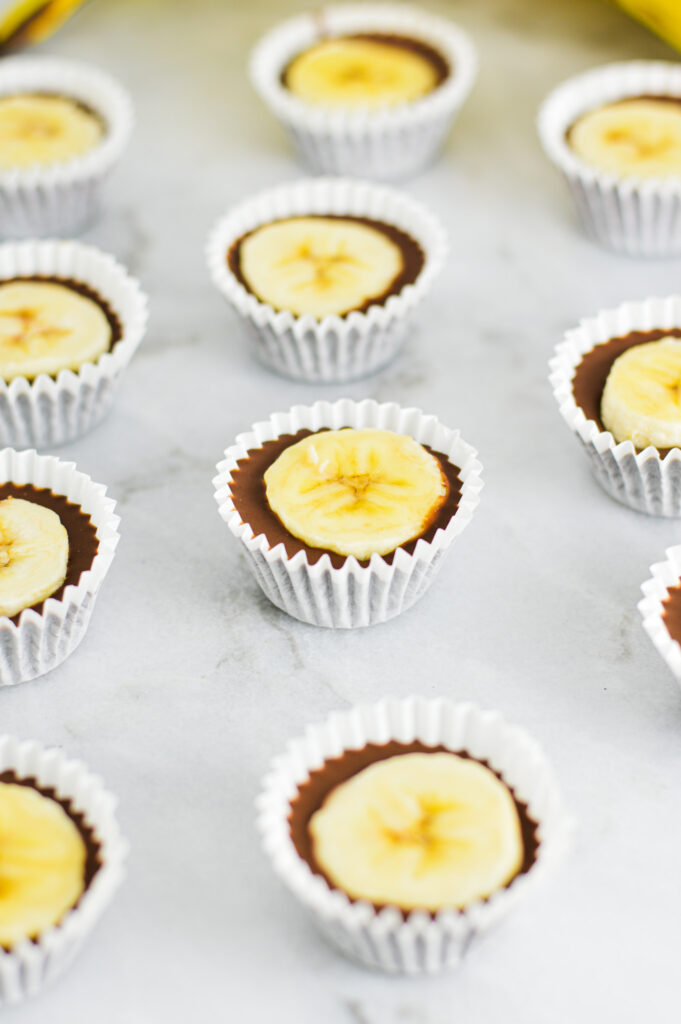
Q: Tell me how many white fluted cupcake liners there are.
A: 11